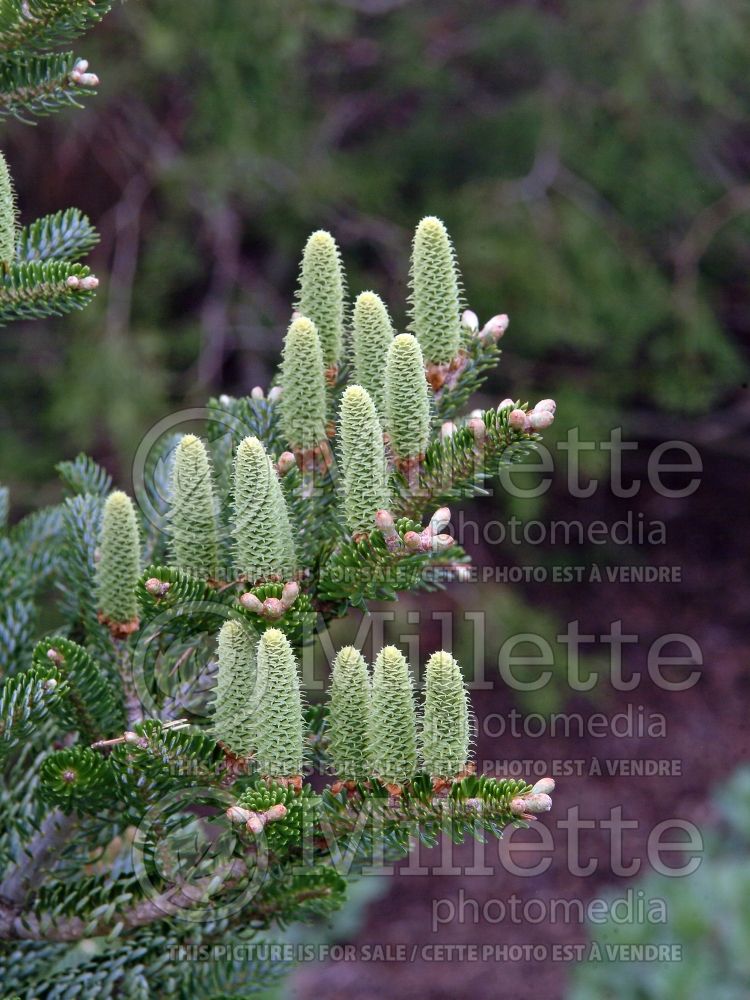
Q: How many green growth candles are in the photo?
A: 15